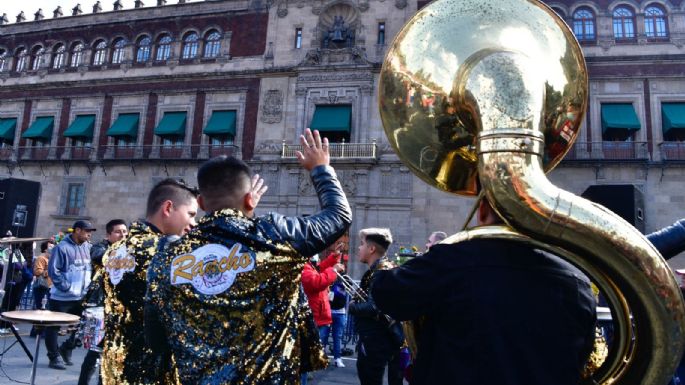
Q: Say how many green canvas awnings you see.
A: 9